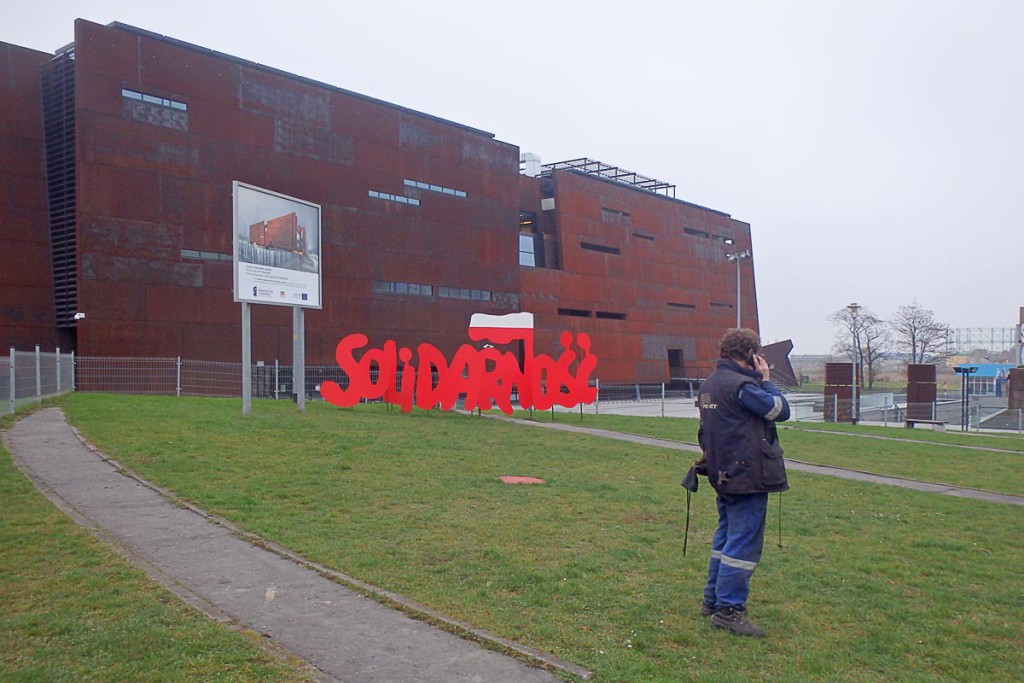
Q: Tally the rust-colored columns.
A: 3